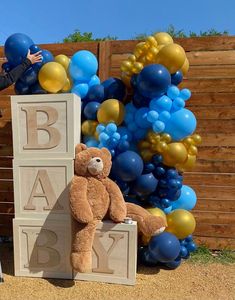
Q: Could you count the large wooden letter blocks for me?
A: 4